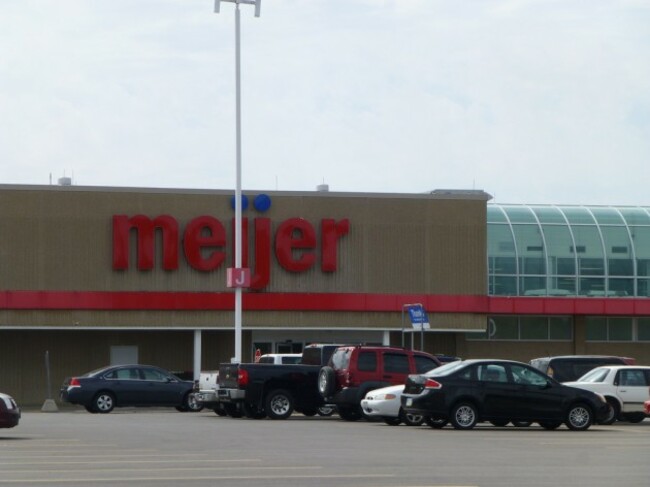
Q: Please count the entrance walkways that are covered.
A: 1